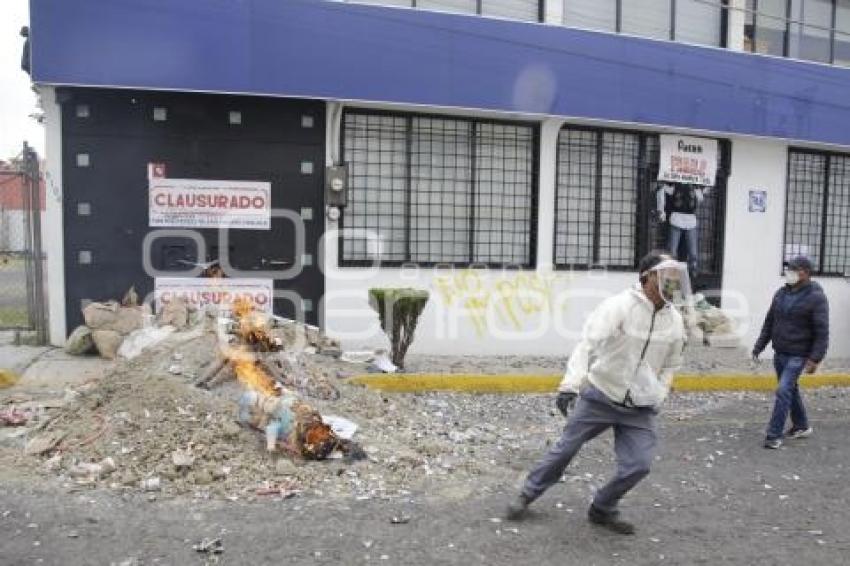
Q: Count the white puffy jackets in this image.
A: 1